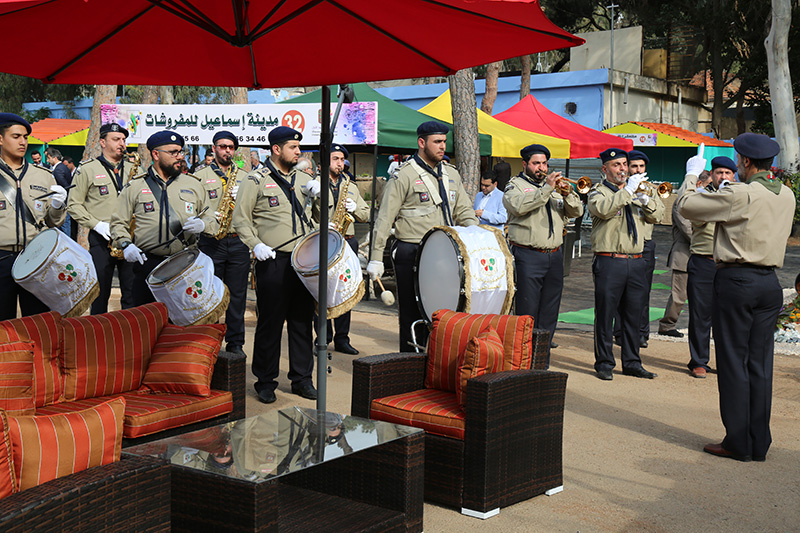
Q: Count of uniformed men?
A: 12